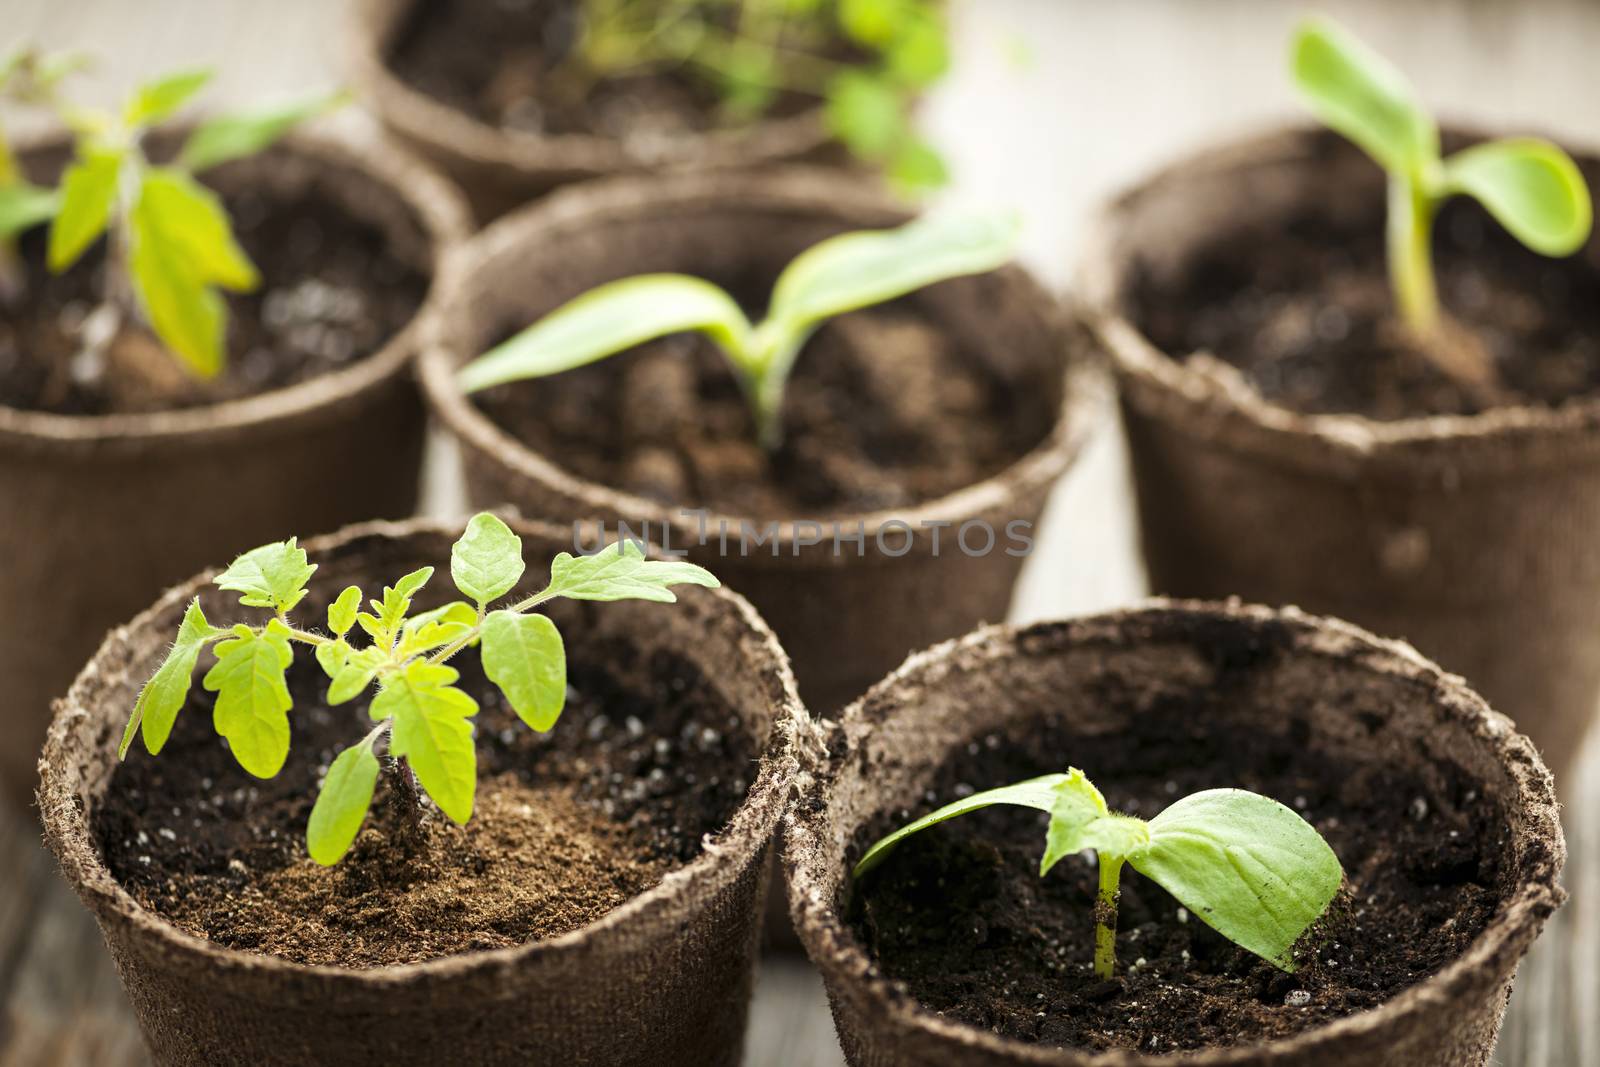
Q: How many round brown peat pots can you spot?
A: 6